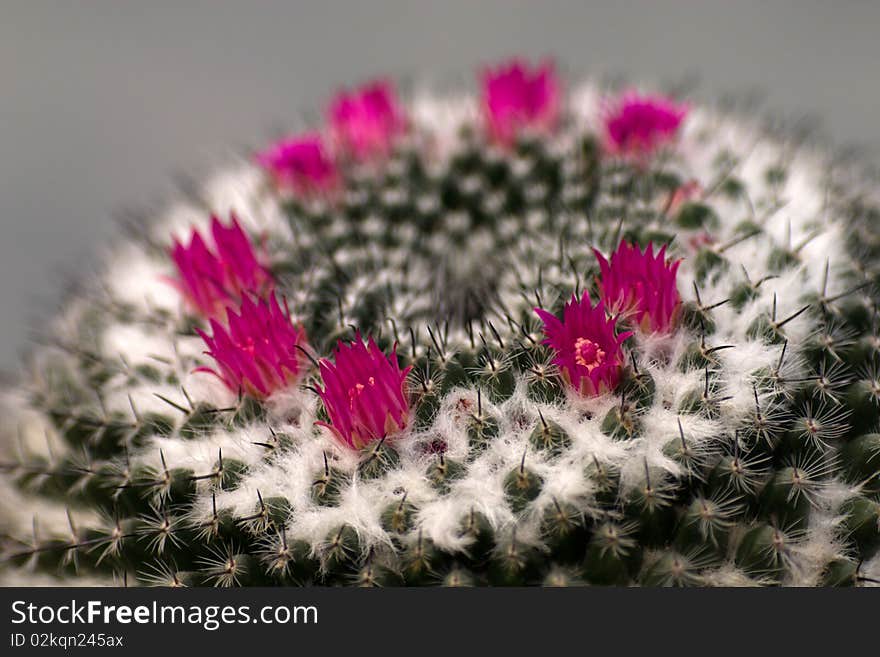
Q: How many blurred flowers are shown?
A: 4